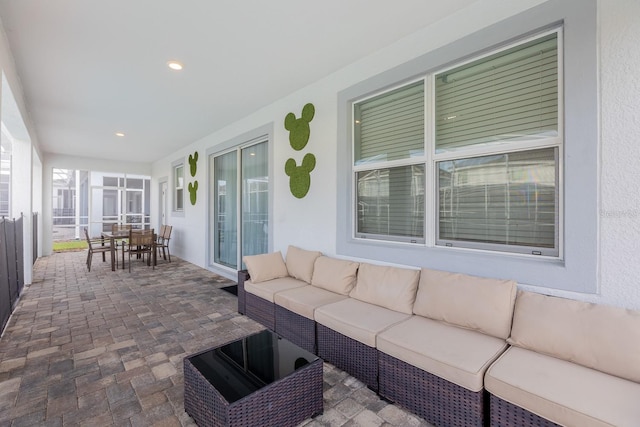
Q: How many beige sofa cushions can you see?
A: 11